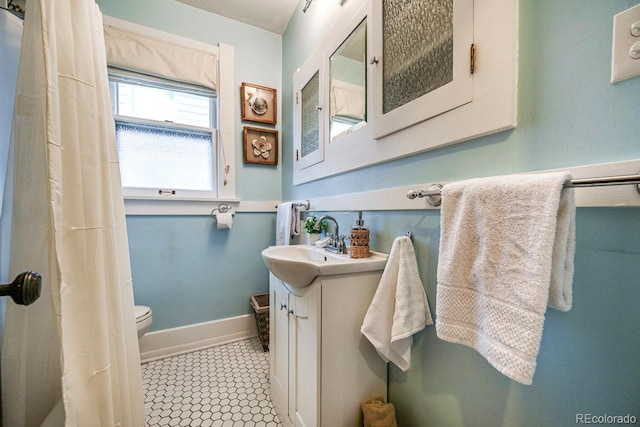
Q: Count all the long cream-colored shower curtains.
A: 1